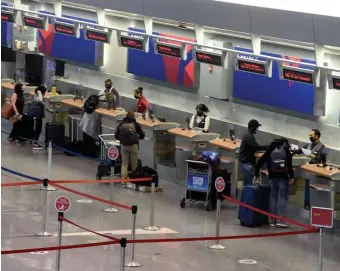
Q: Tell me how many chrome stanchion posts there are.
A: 9